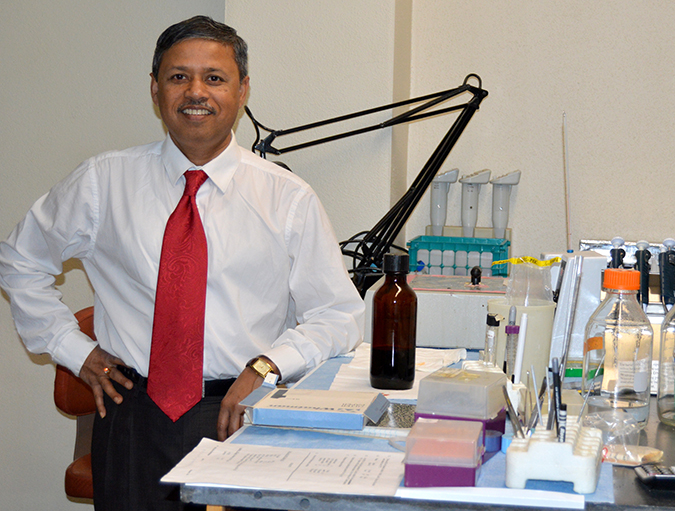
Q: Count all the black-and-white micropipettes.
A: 3